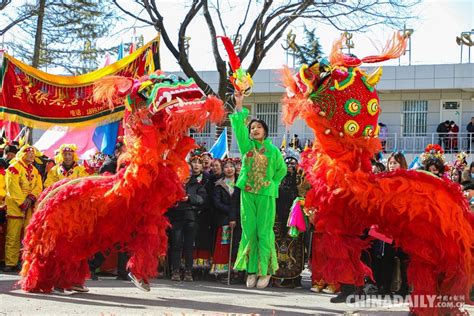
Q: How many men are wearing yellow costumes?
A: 2